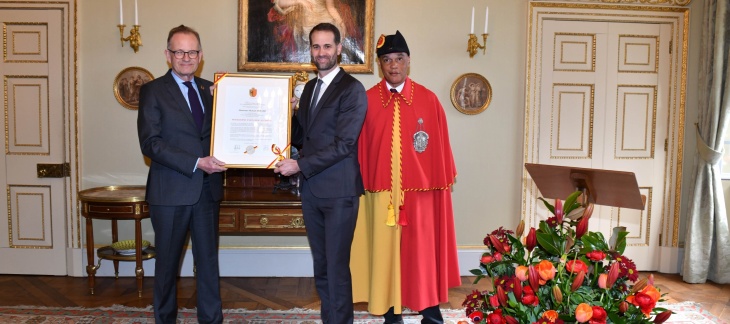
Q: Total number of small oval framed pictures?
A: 2